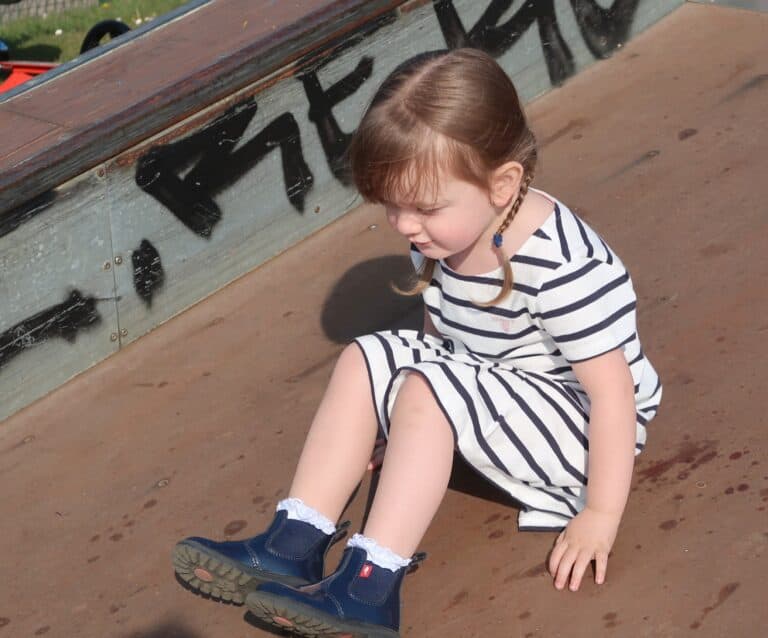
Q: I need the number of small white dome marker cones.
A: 0